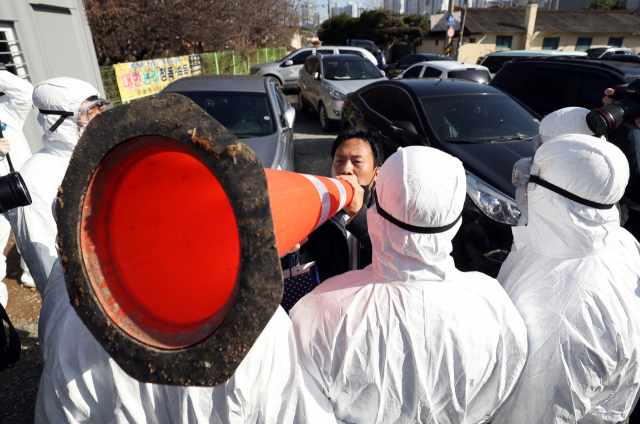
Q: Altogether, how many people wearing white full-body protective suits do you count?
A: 6